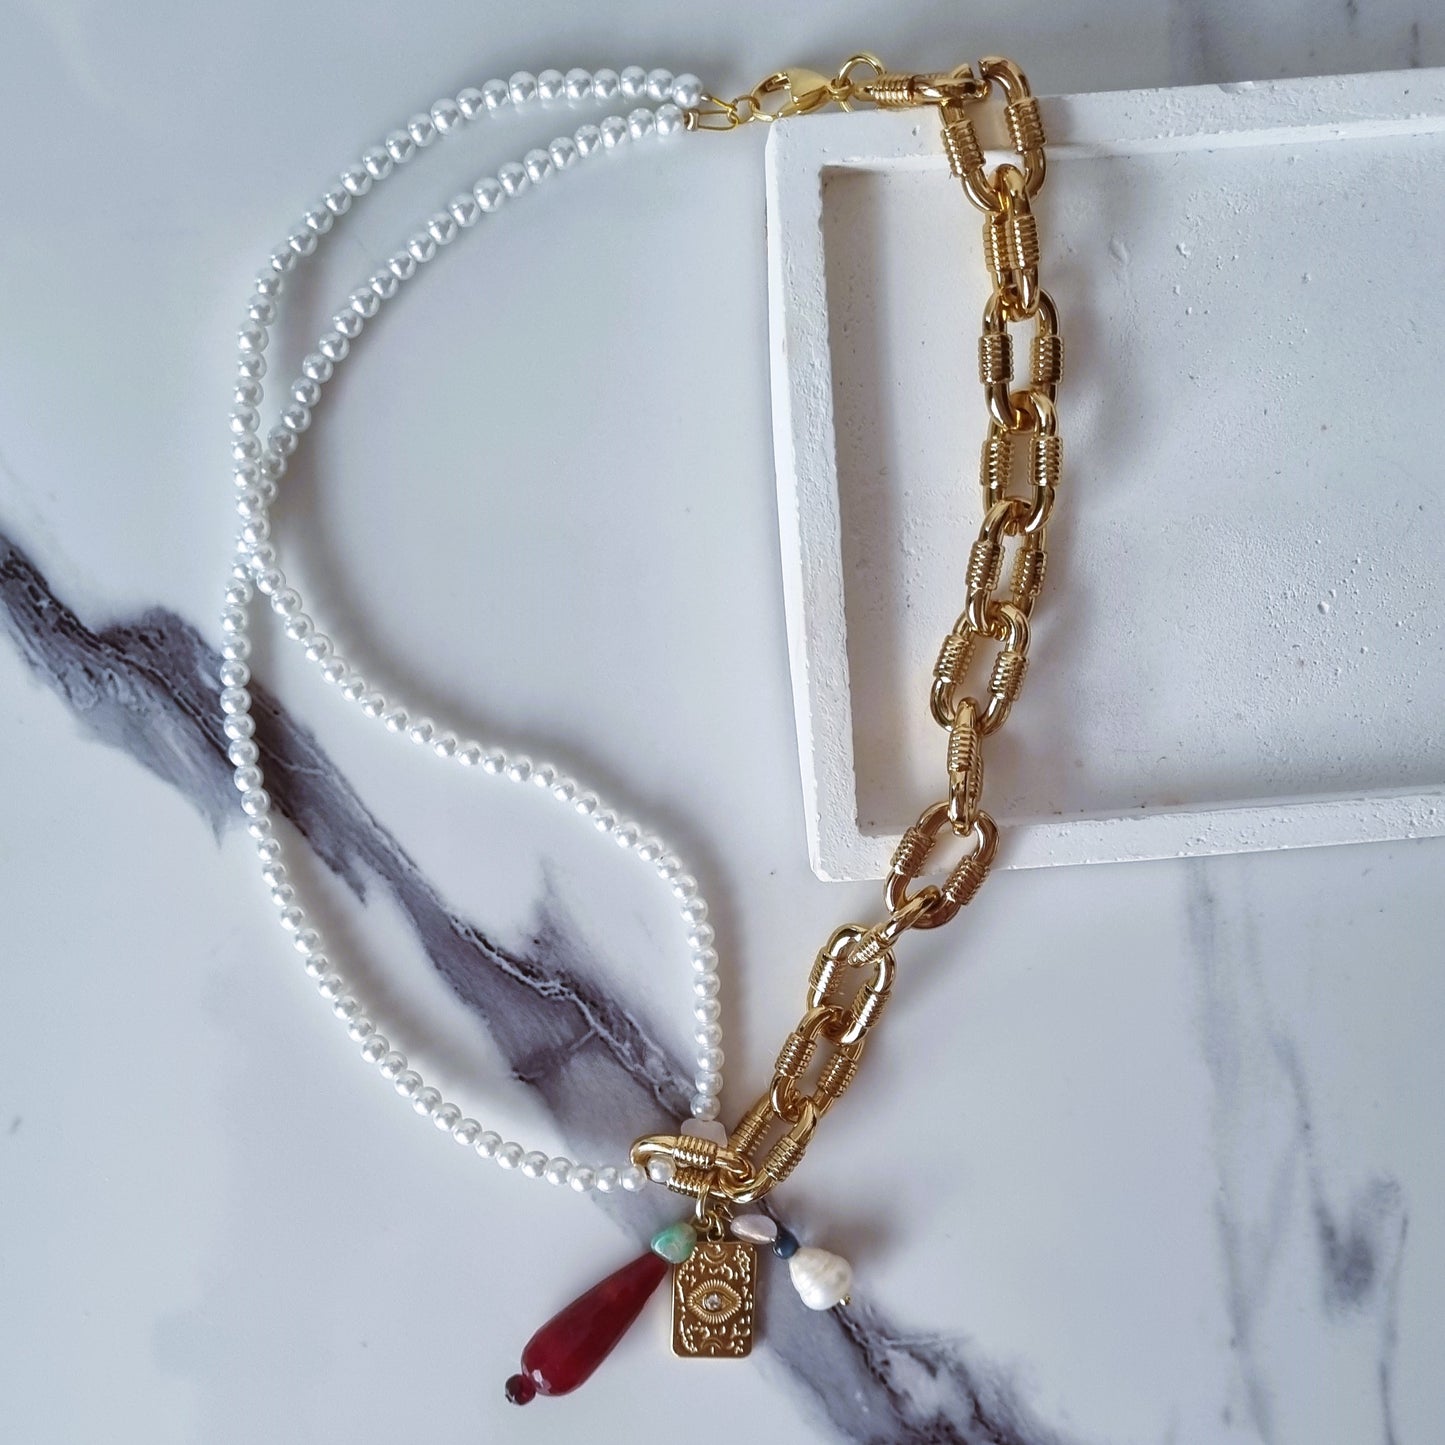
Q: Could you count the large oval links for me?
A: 14